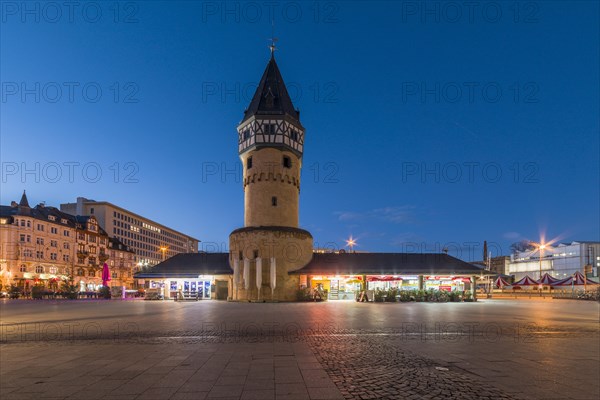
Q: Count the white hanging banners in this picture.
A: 4